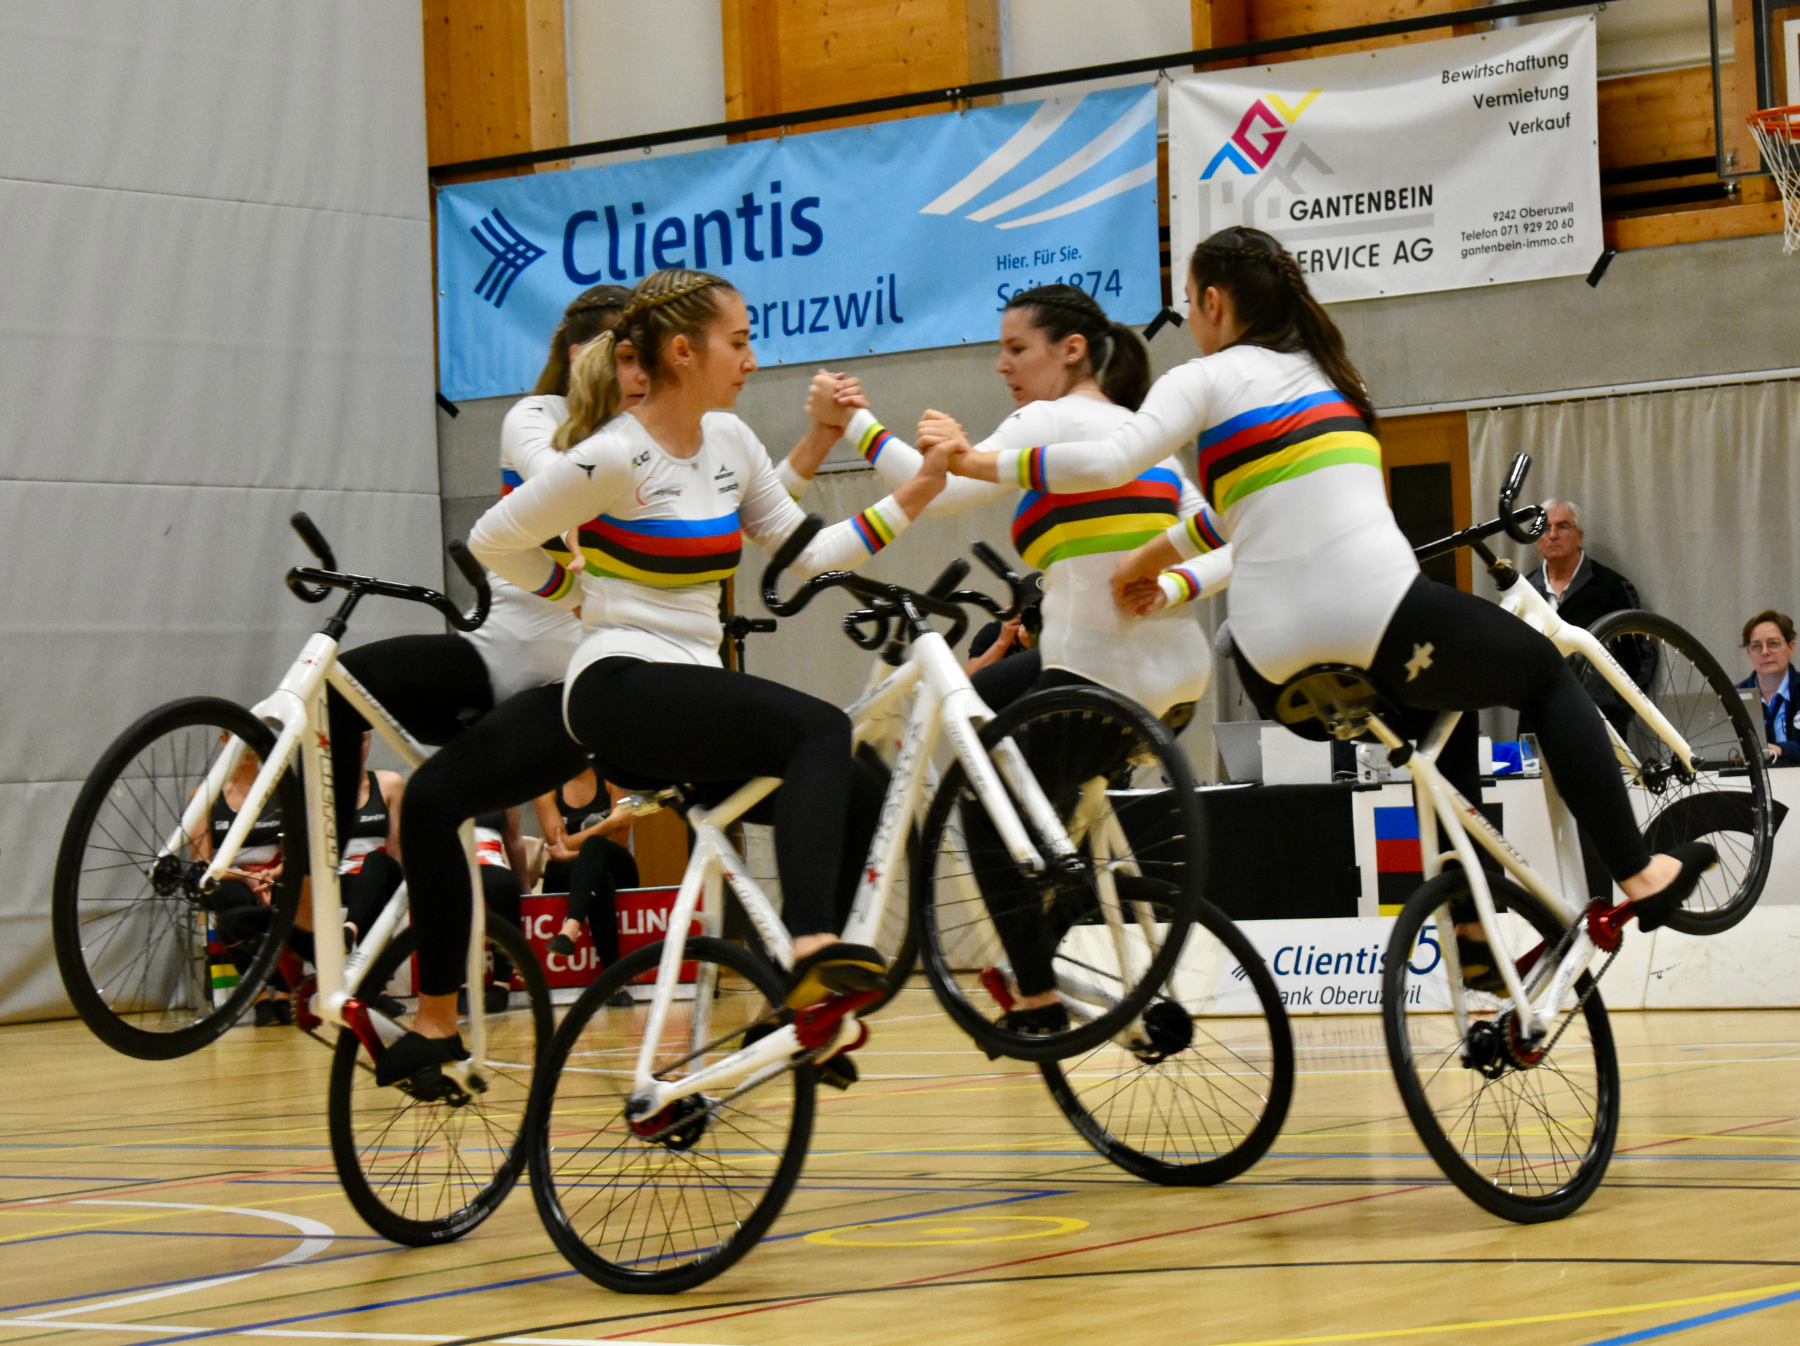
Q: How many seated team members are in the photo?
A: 4